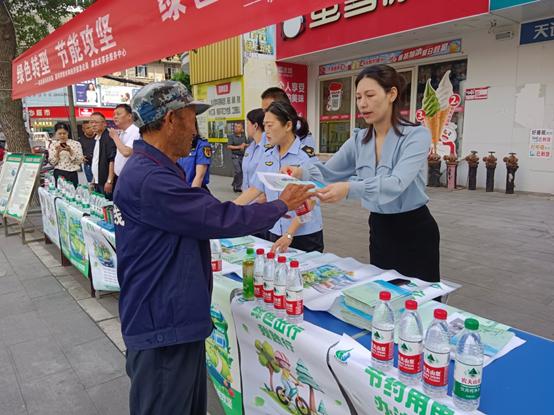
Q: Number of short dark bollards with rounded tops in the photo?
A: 5